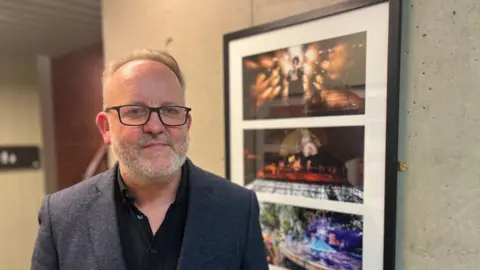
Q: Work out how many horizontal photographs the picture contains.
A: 3